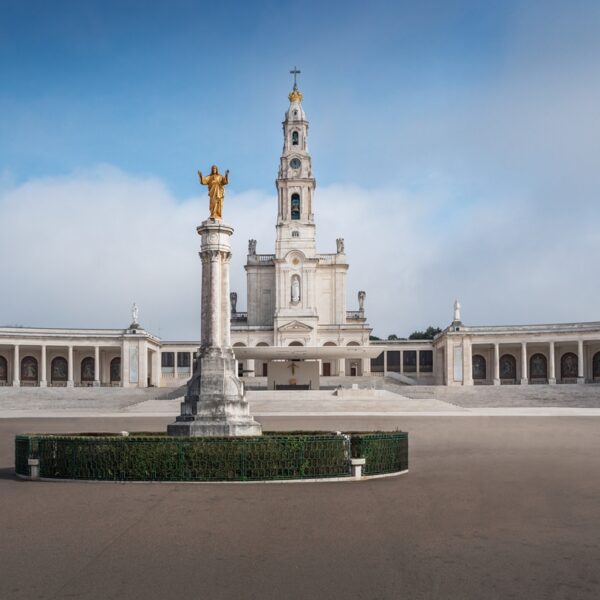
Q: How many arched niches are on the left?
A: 5